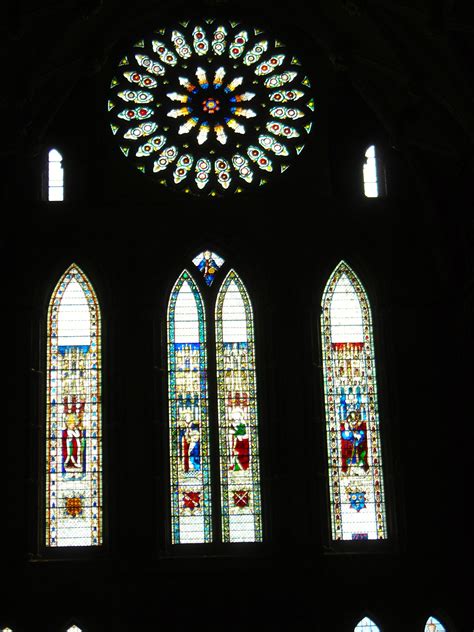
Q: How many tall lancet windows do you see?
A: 4